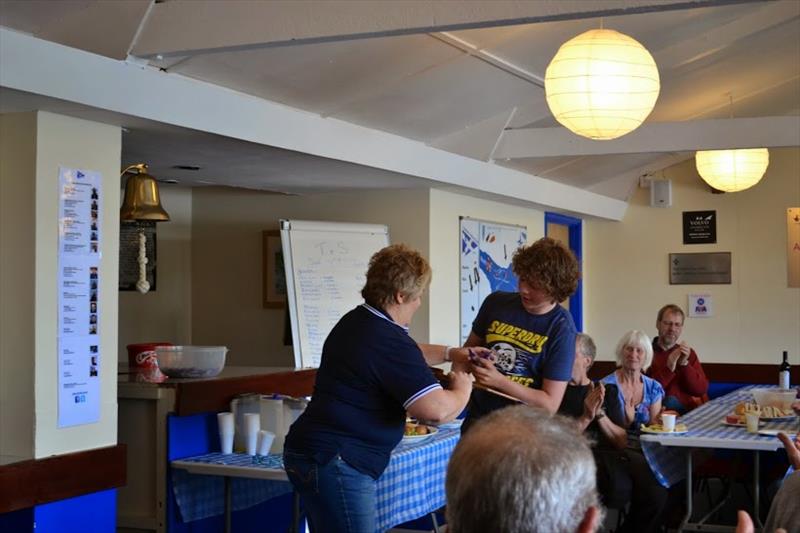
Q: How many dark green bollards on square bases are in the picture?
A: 0